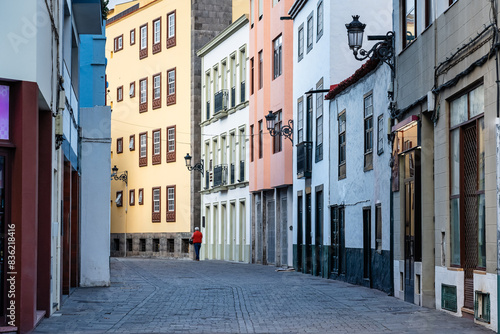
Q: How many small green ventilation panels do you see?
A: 2